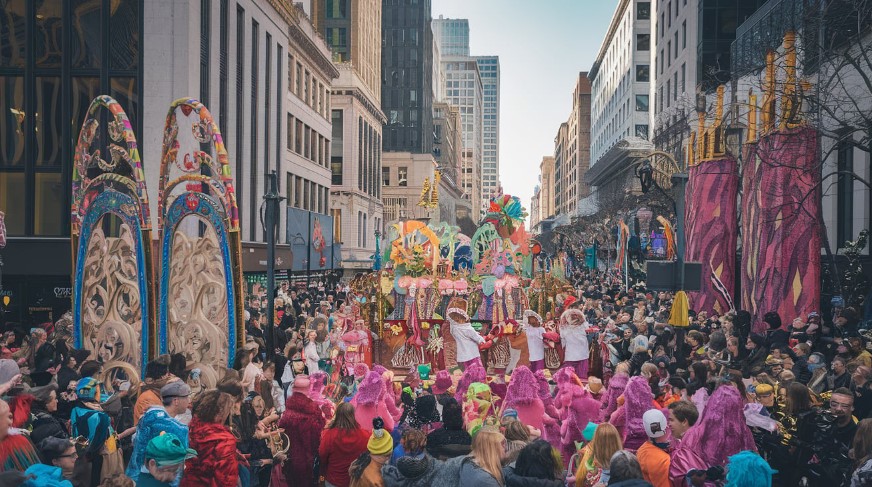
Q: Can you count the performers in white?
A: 3